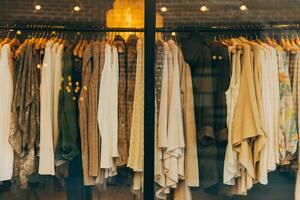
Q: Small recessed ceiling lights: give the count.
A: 5